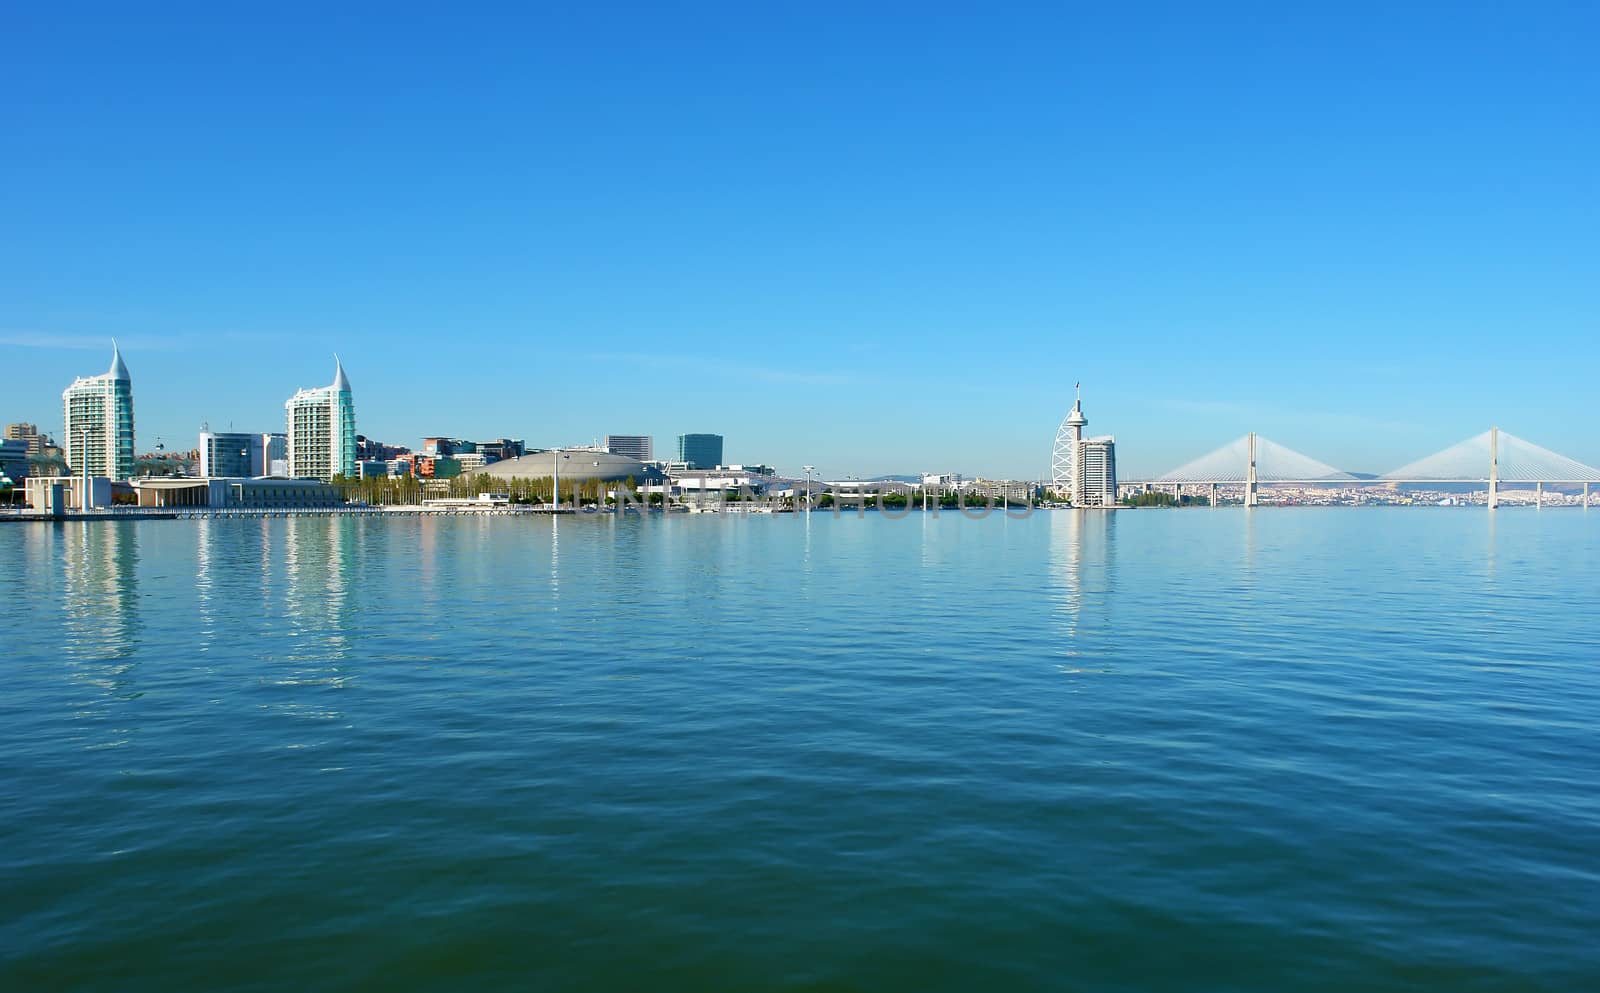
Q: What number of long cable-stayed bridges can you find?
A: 1